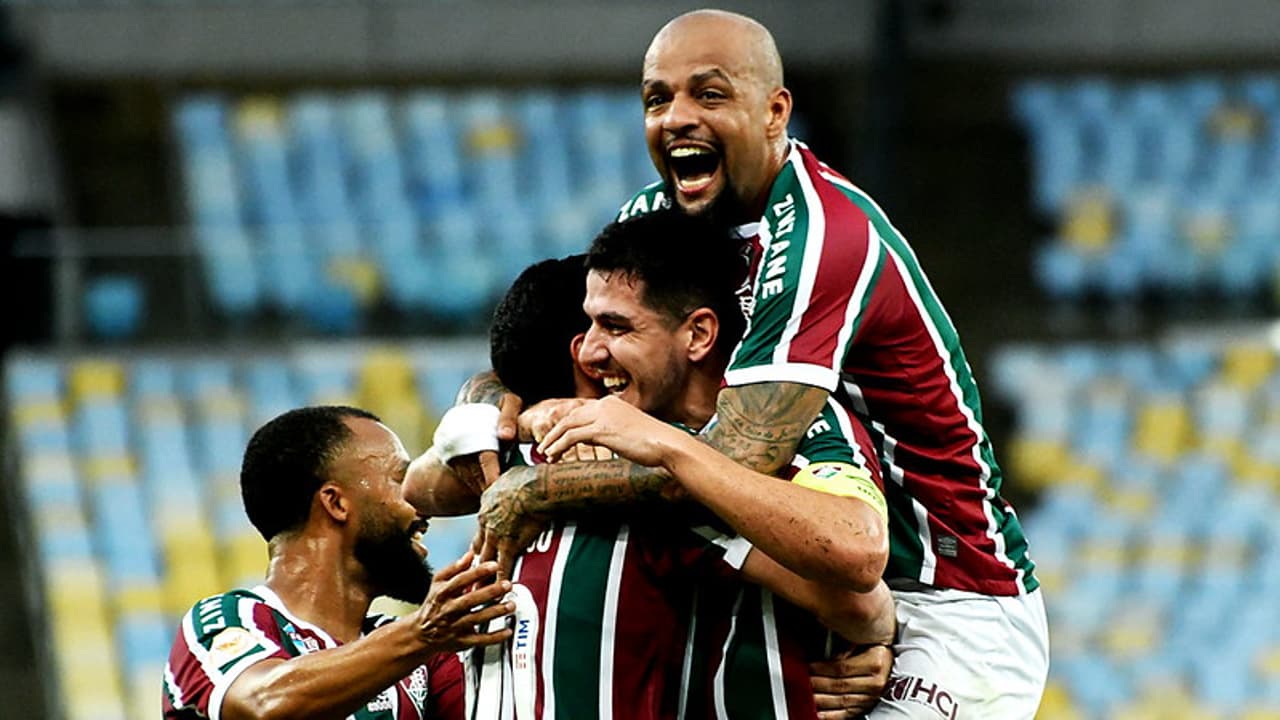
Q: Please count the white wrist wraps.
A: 1